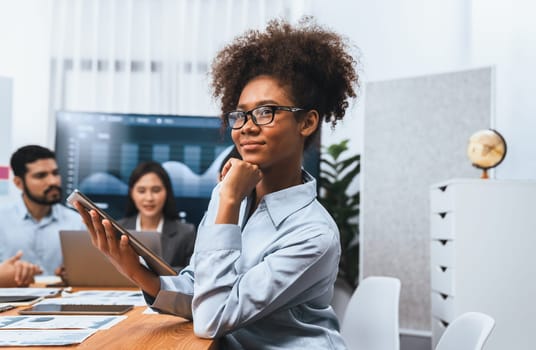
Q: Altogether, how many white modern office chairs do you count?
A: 2